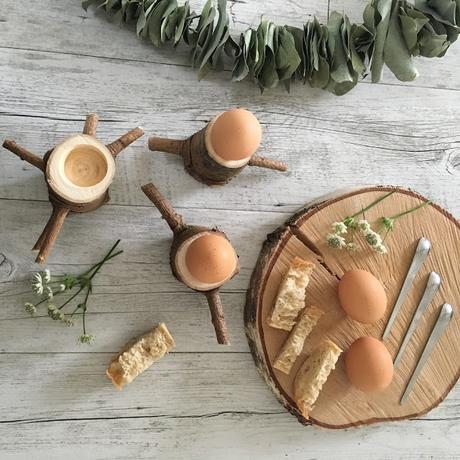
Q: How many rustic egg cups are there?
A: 3